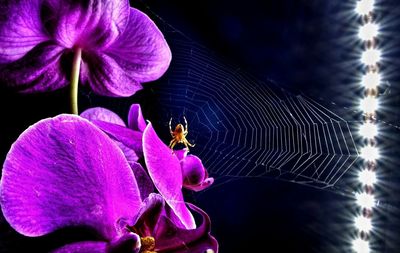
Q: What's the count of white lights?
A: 11